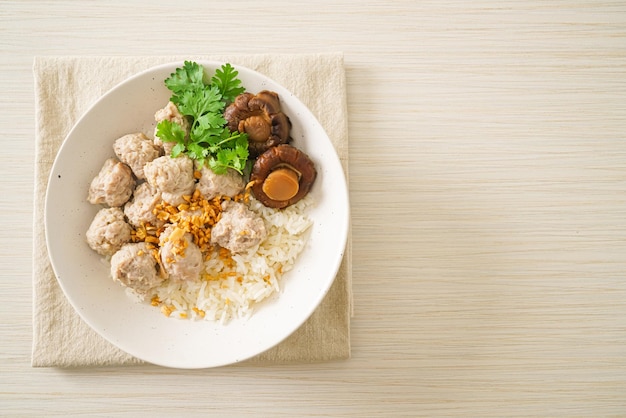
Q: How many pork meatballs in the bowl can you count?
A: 10